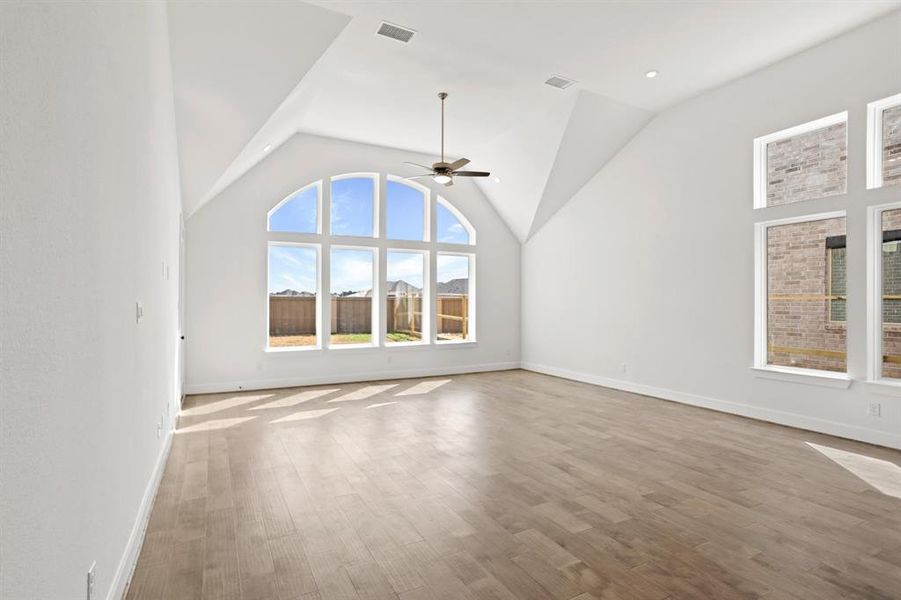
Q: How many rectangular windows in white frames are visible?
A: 8